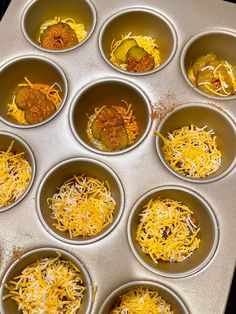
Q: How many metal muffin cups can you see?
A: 11